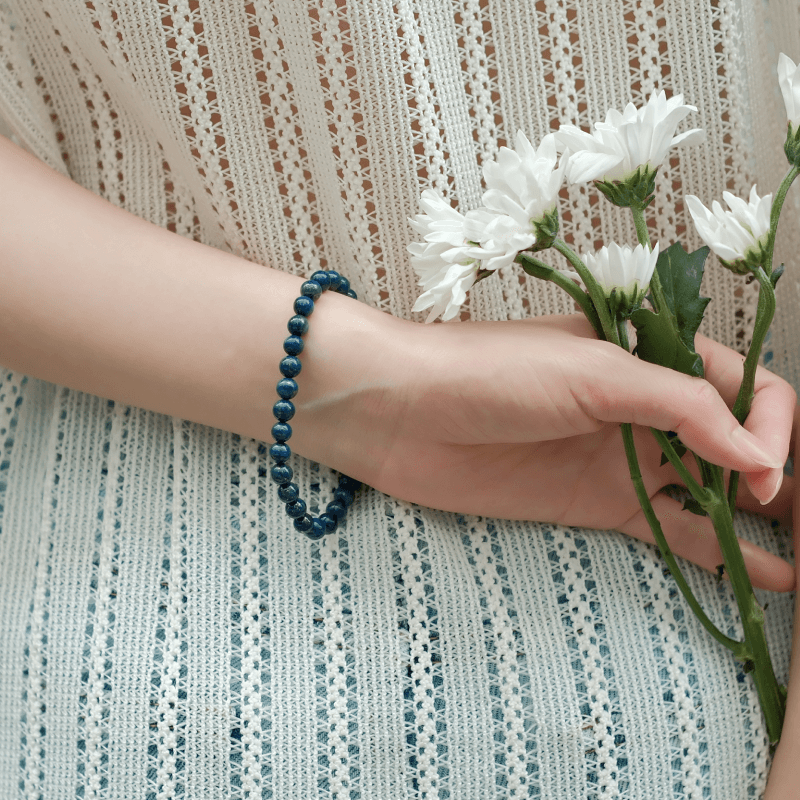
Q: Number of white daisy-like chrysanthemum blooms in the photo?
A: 6